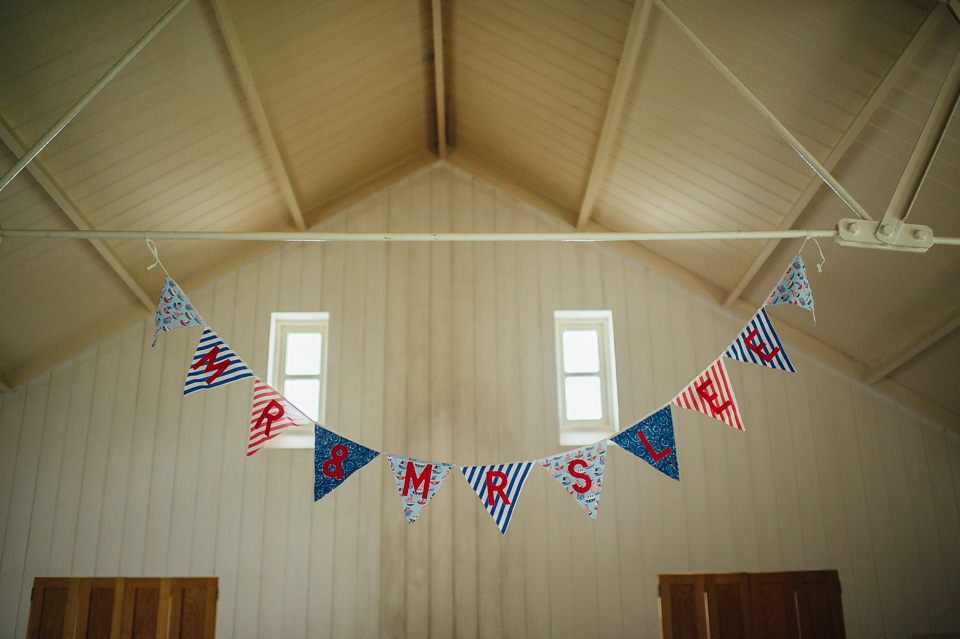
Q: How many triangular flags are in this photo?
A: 11